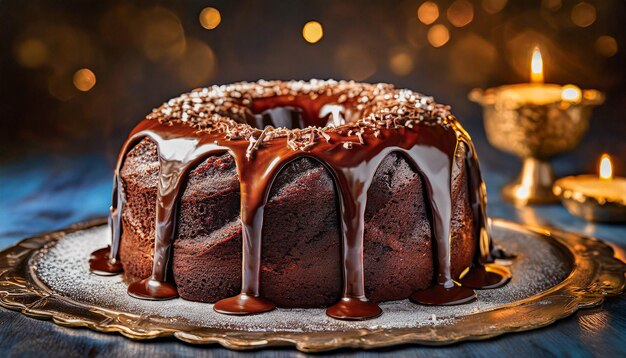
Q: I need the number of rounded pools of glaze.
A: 6